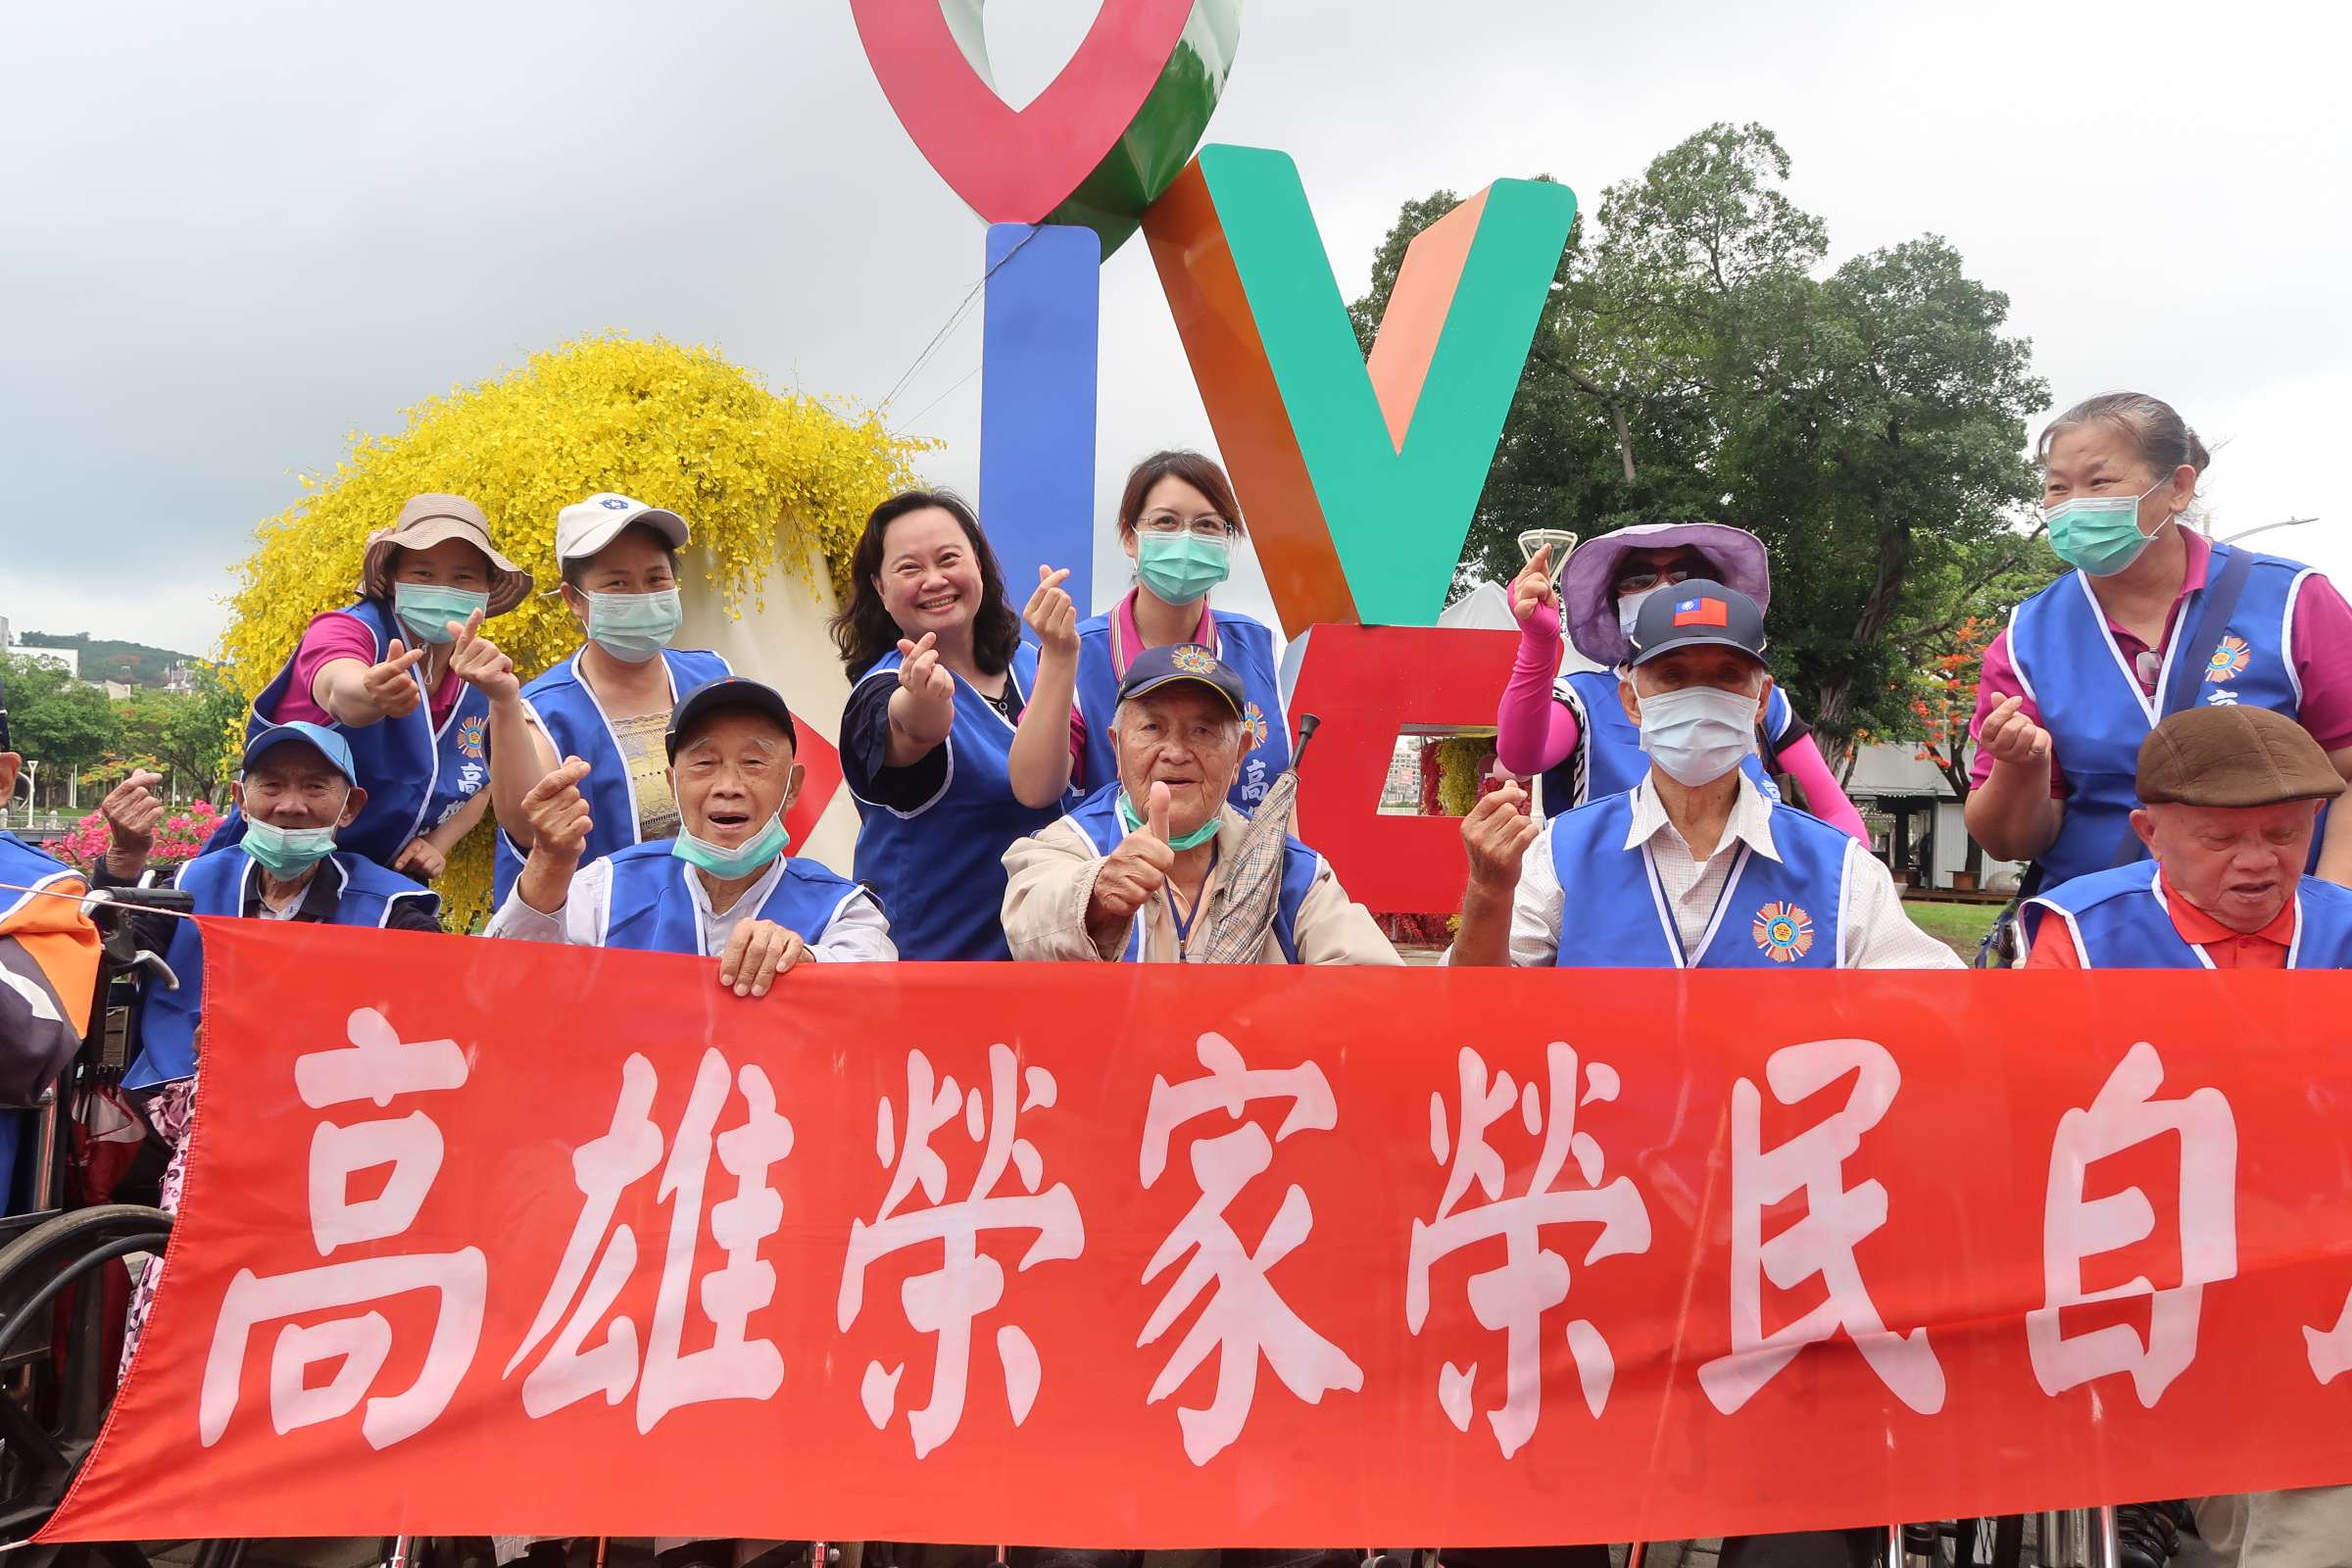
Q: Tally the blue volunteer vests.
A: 12